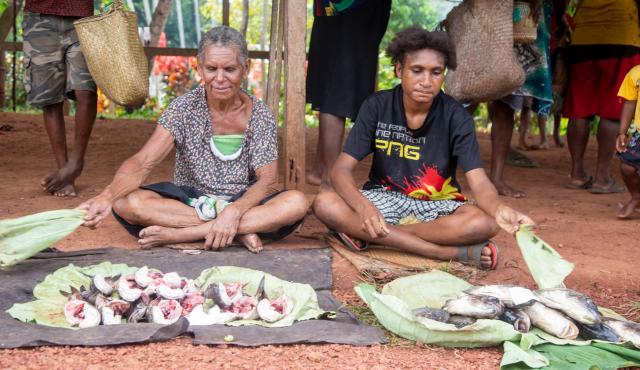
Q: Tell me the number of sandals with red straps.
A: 2